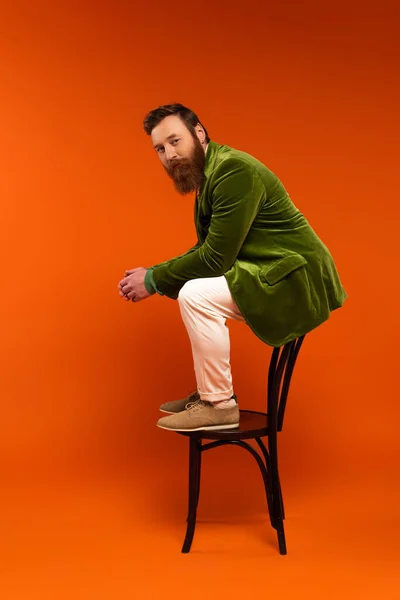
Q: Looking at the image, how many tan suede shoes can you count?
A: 2